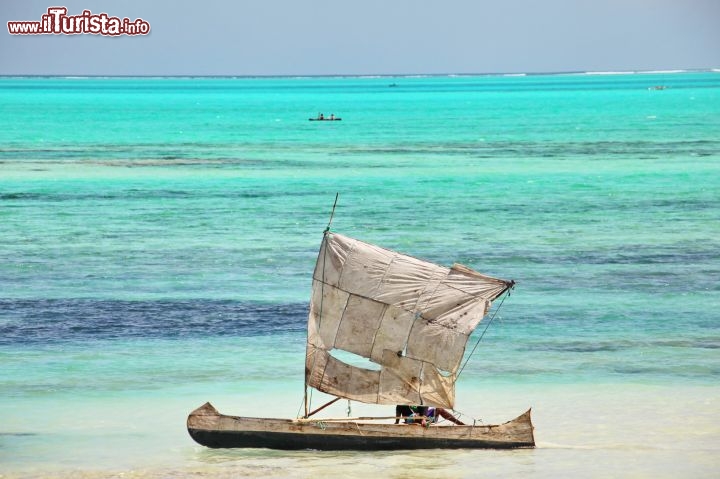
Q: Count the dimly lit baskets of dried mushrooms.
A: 0